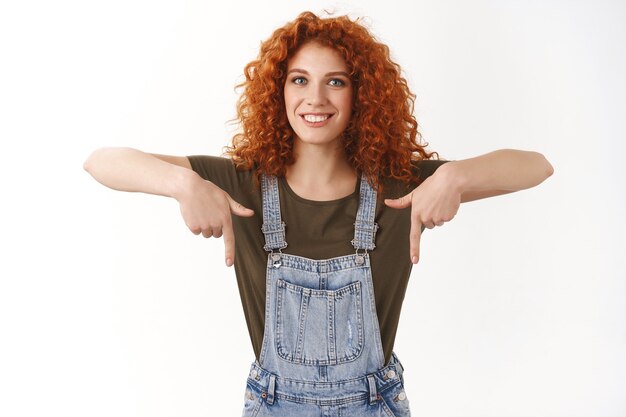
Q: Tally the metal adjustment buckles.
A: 2